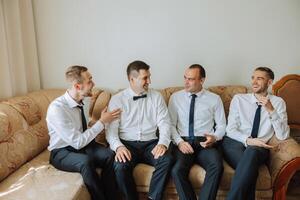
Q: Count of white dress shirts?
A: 4